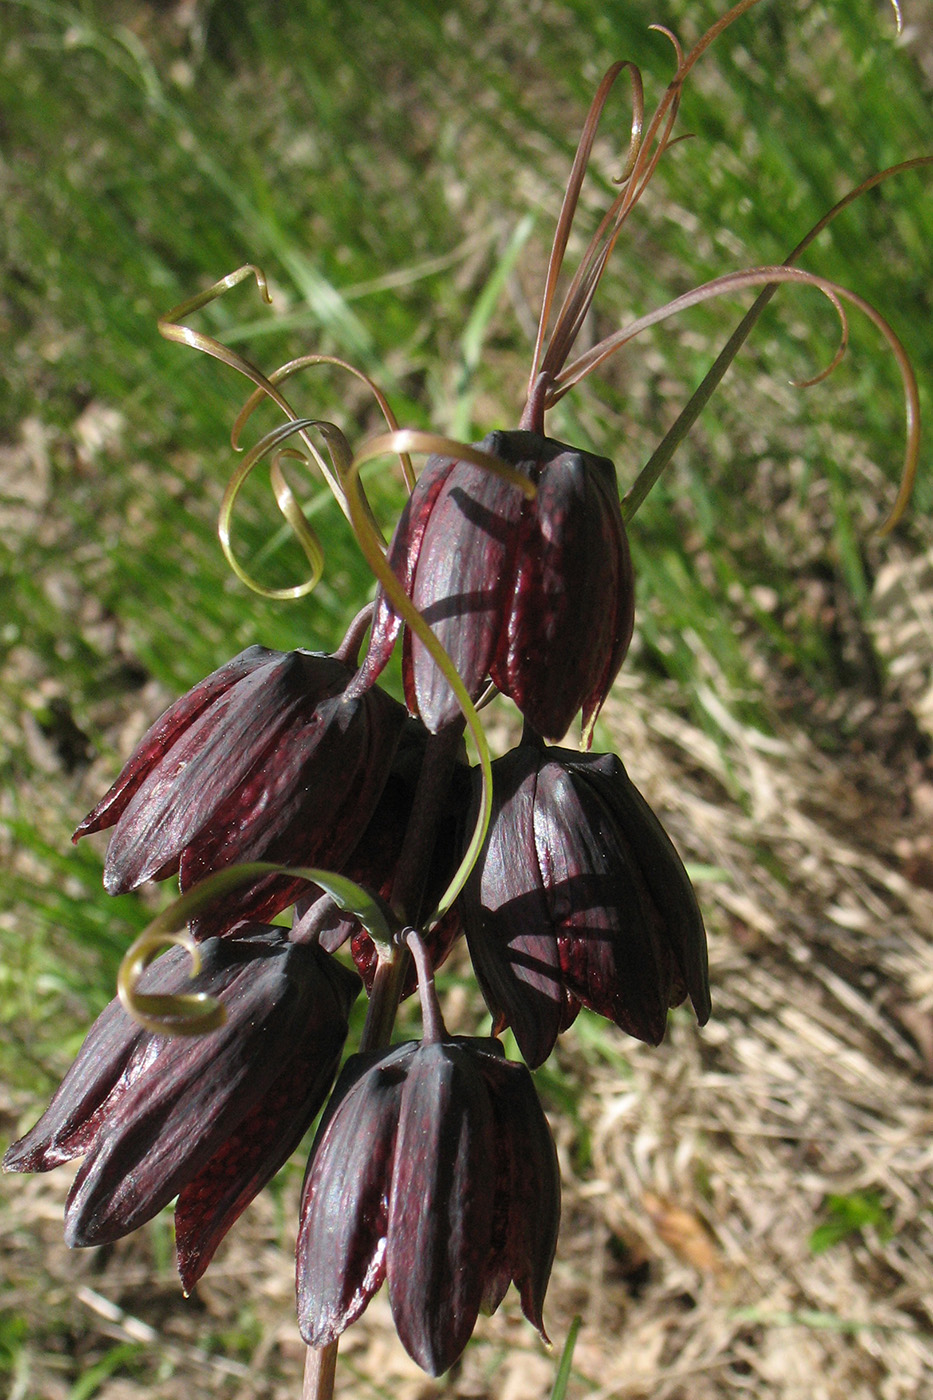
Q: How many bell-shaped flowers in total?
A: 6